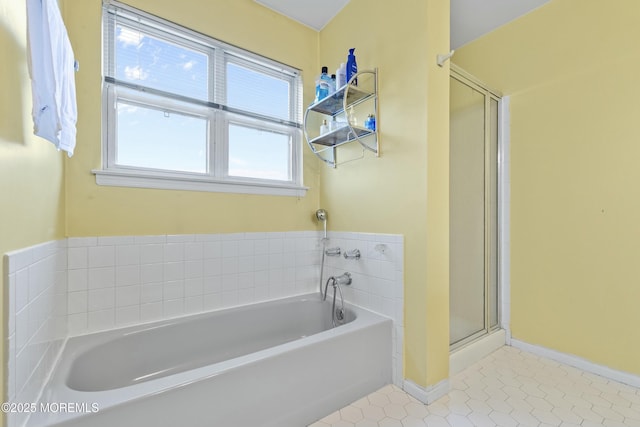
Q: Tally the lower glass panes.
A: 2